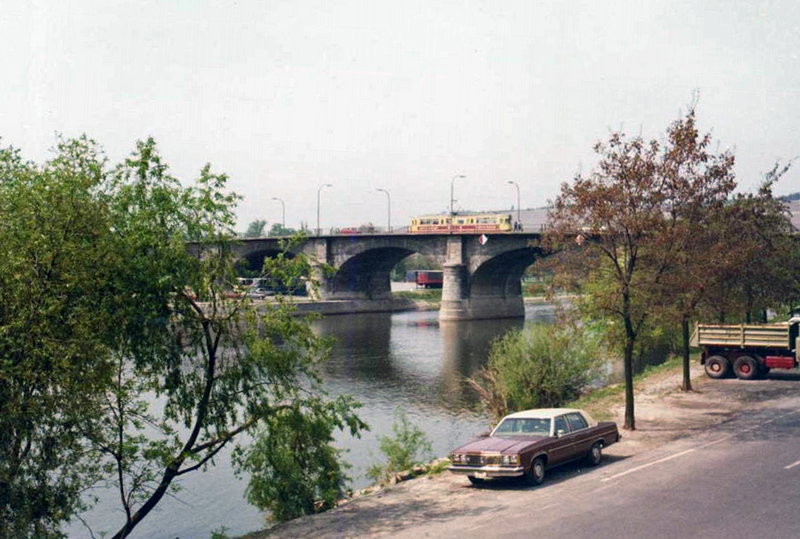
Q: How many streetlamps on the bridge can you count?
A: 5